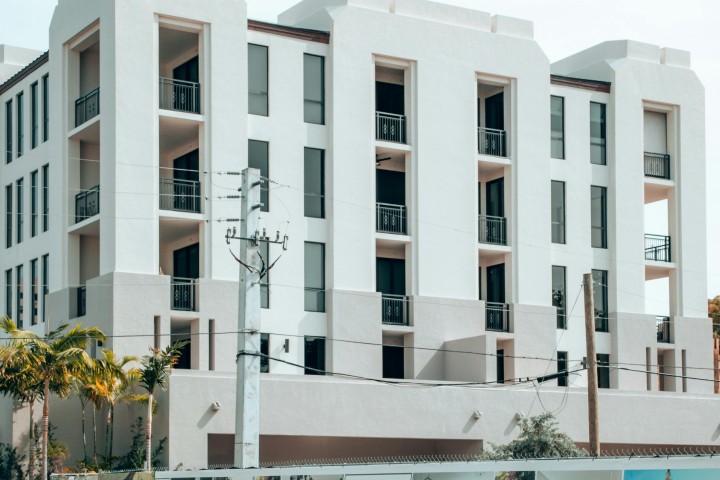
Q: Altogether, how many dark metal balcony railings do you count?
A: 15